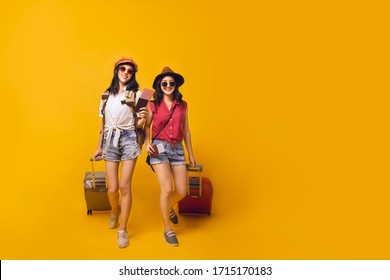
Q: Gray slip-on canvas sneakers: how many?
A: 2